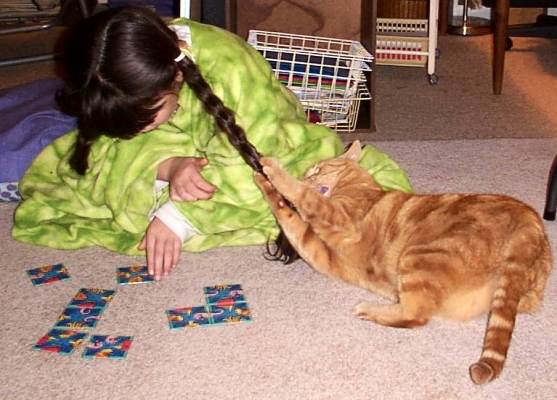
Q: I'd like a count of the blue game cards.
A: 9